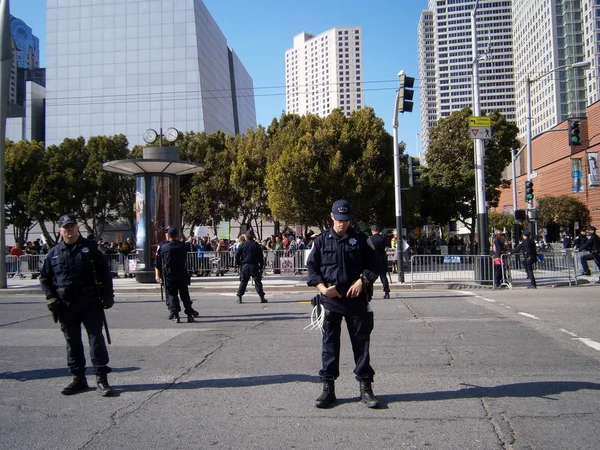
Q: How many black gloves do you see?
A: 2